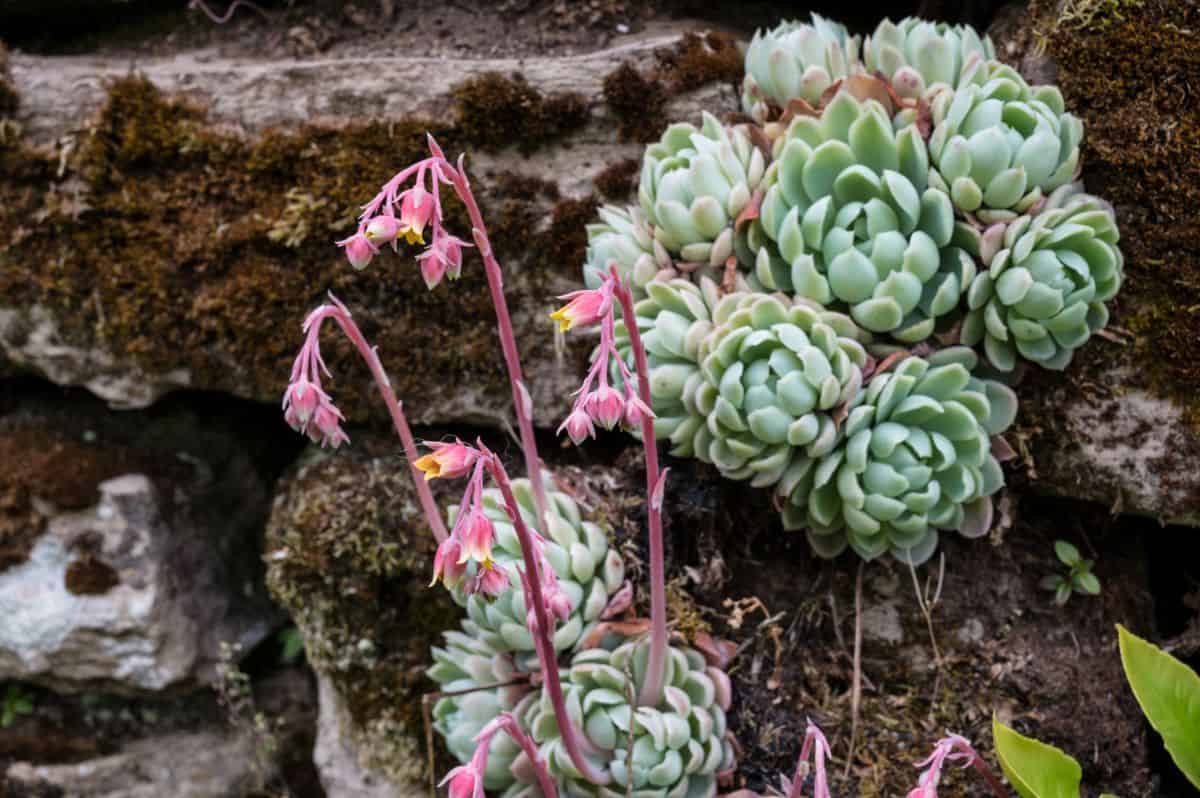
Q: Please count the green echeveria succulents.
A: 13